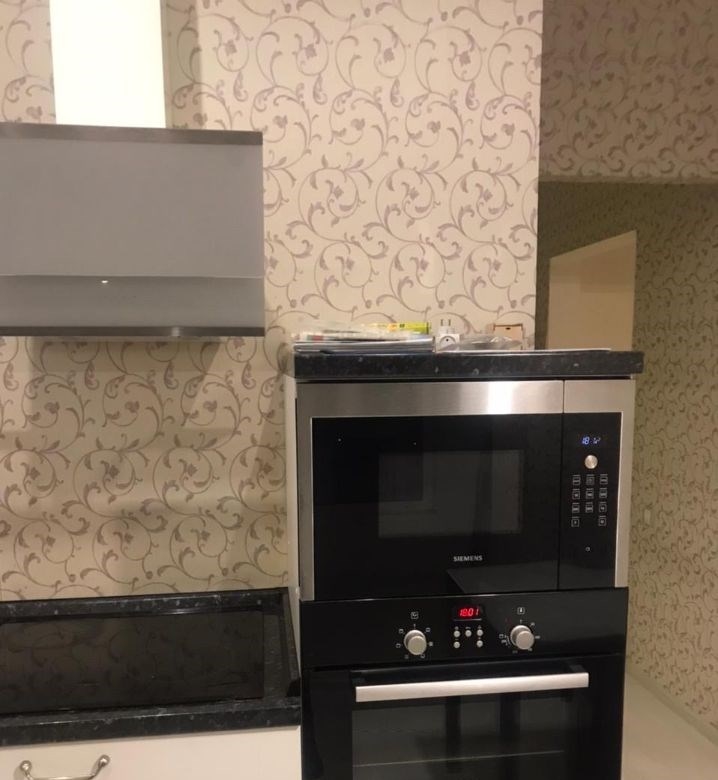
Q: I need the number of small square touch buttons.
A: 11